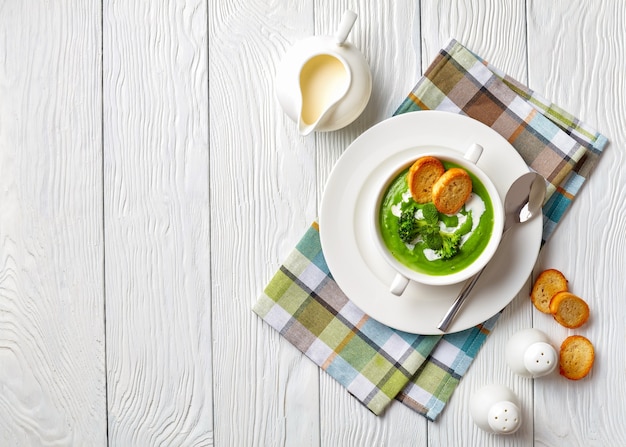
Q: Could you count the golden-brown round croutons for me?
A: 5